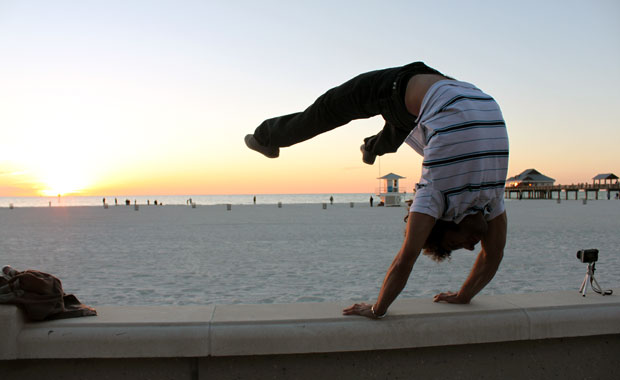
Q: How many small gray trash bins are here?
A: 10